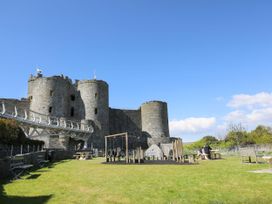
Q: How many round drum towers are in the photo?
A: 3